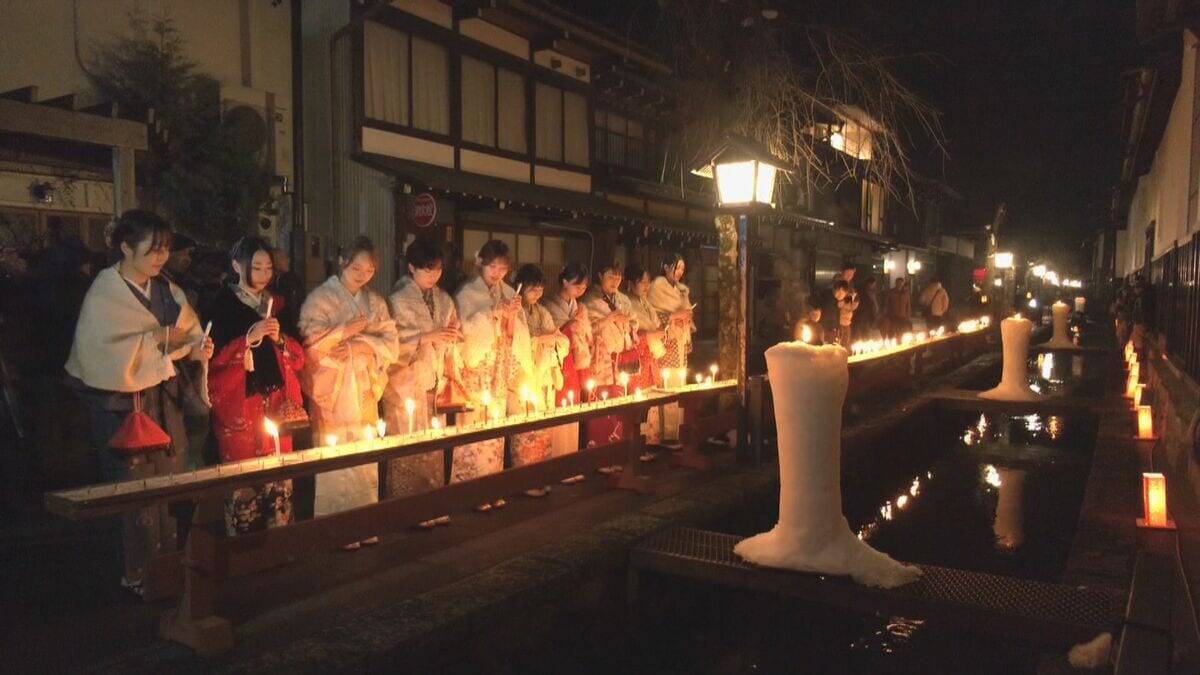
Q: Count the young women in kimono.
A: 10